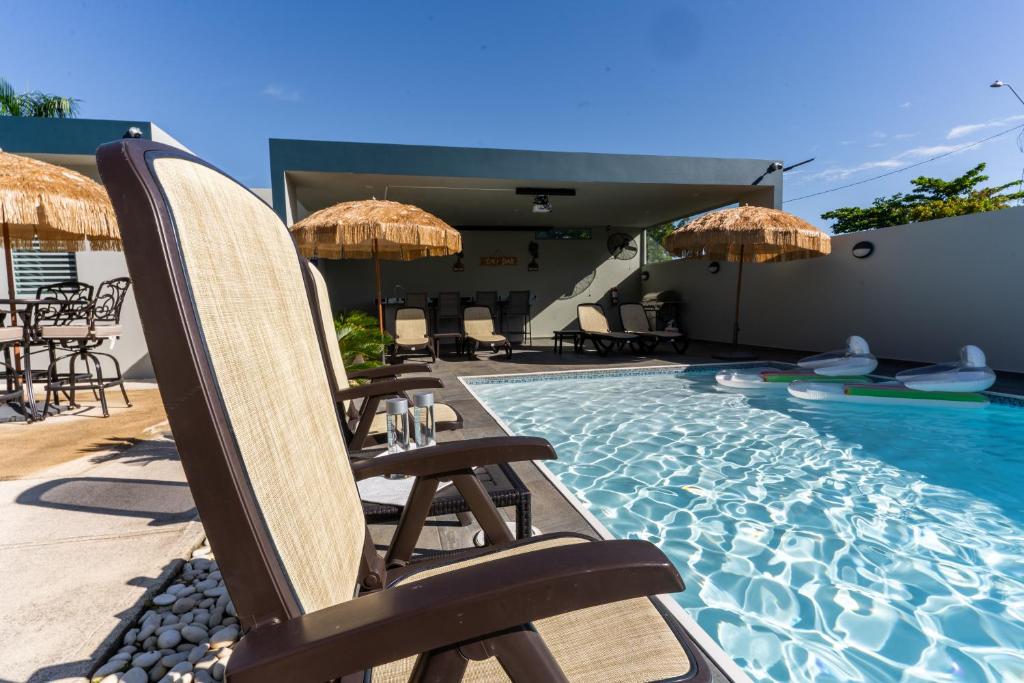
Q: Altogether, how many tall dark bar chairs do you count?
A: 4